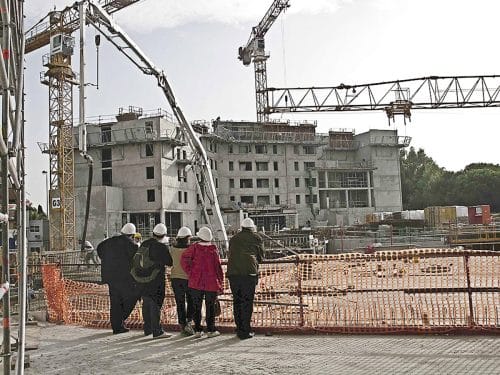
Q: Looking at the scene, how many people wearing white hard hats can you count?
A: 5